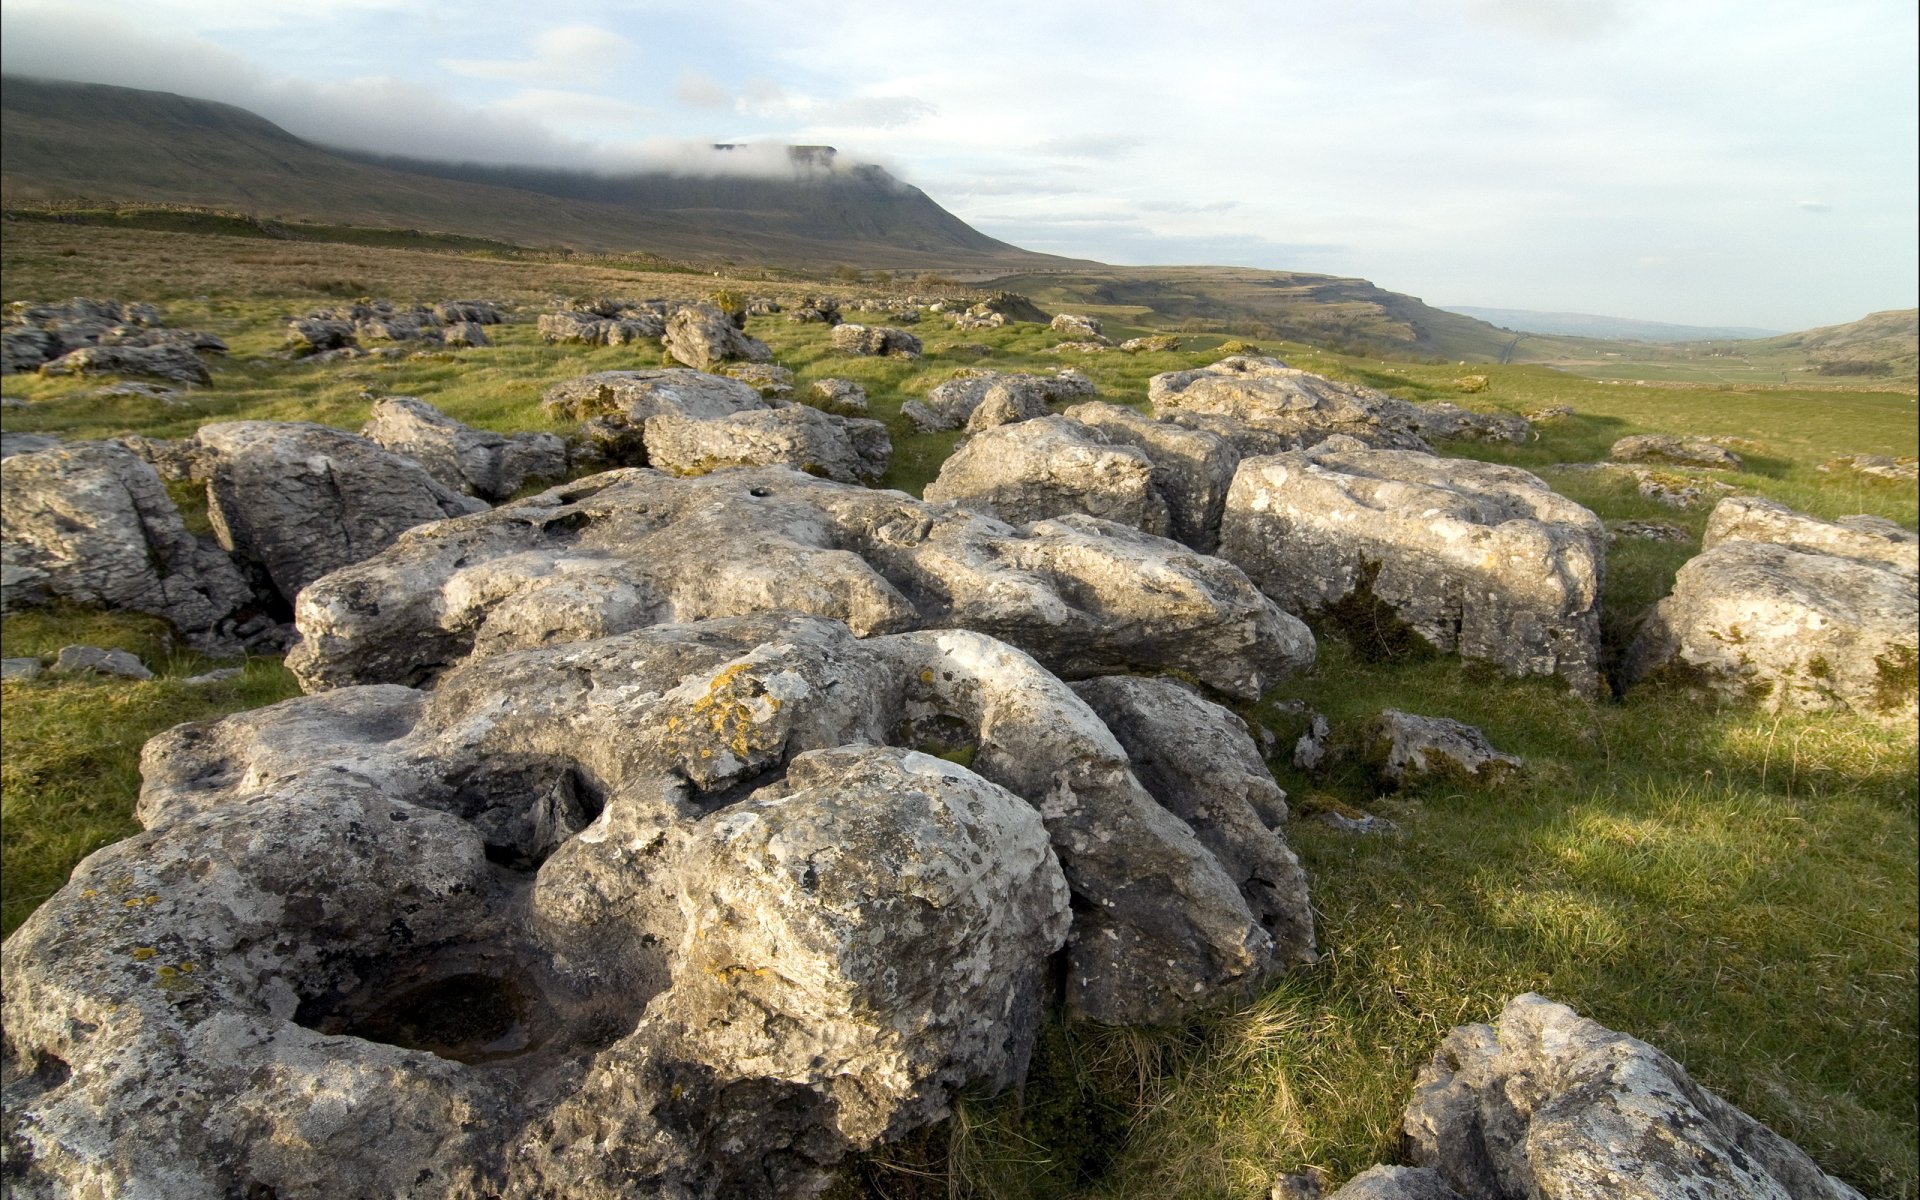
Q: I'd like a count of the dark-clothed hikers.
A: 0